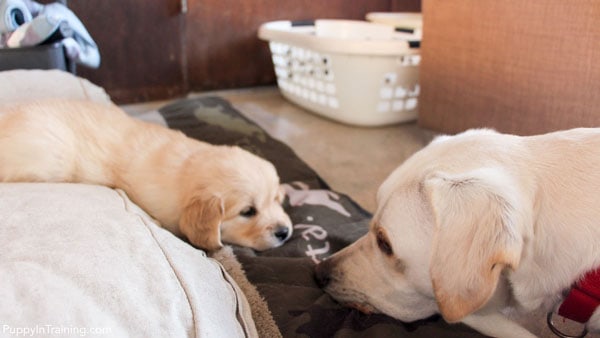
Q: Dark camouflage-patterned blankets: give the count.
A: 1